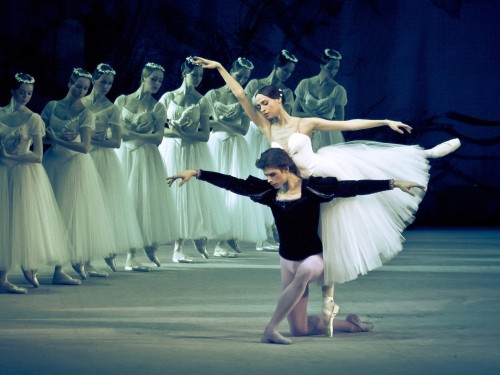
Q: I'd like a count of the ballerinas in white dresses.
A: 9